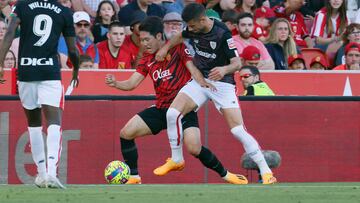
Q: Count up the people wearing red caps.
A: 5